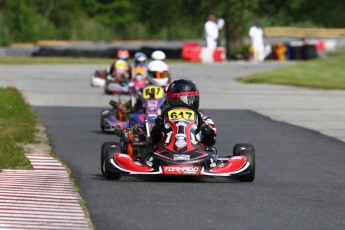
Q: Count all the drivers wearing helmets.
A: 5